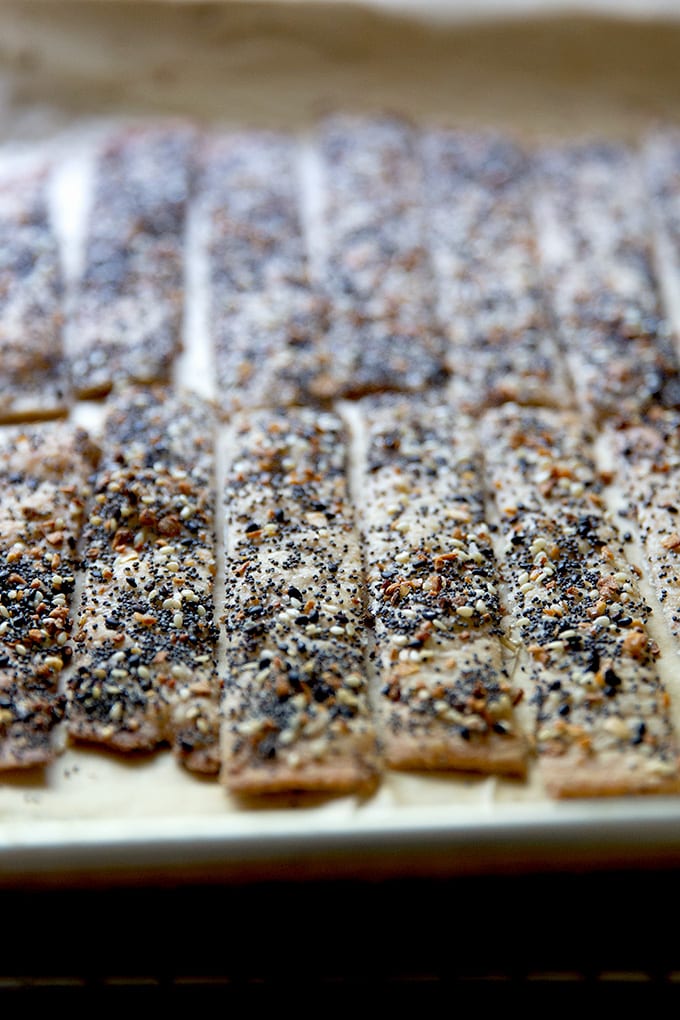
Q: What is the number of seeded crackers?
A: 13